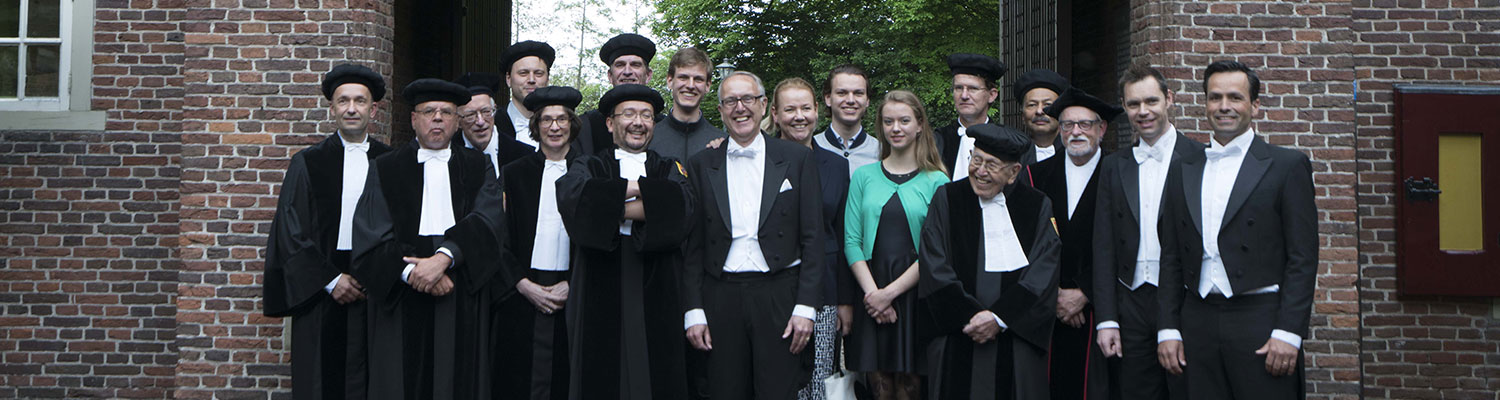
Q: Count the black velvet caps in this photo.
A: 11